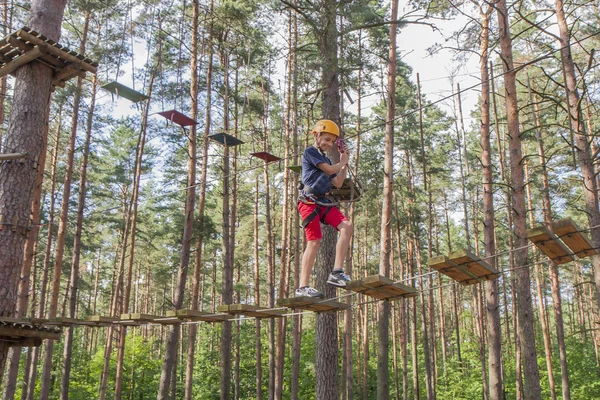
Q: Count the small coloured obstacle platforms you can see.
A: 5